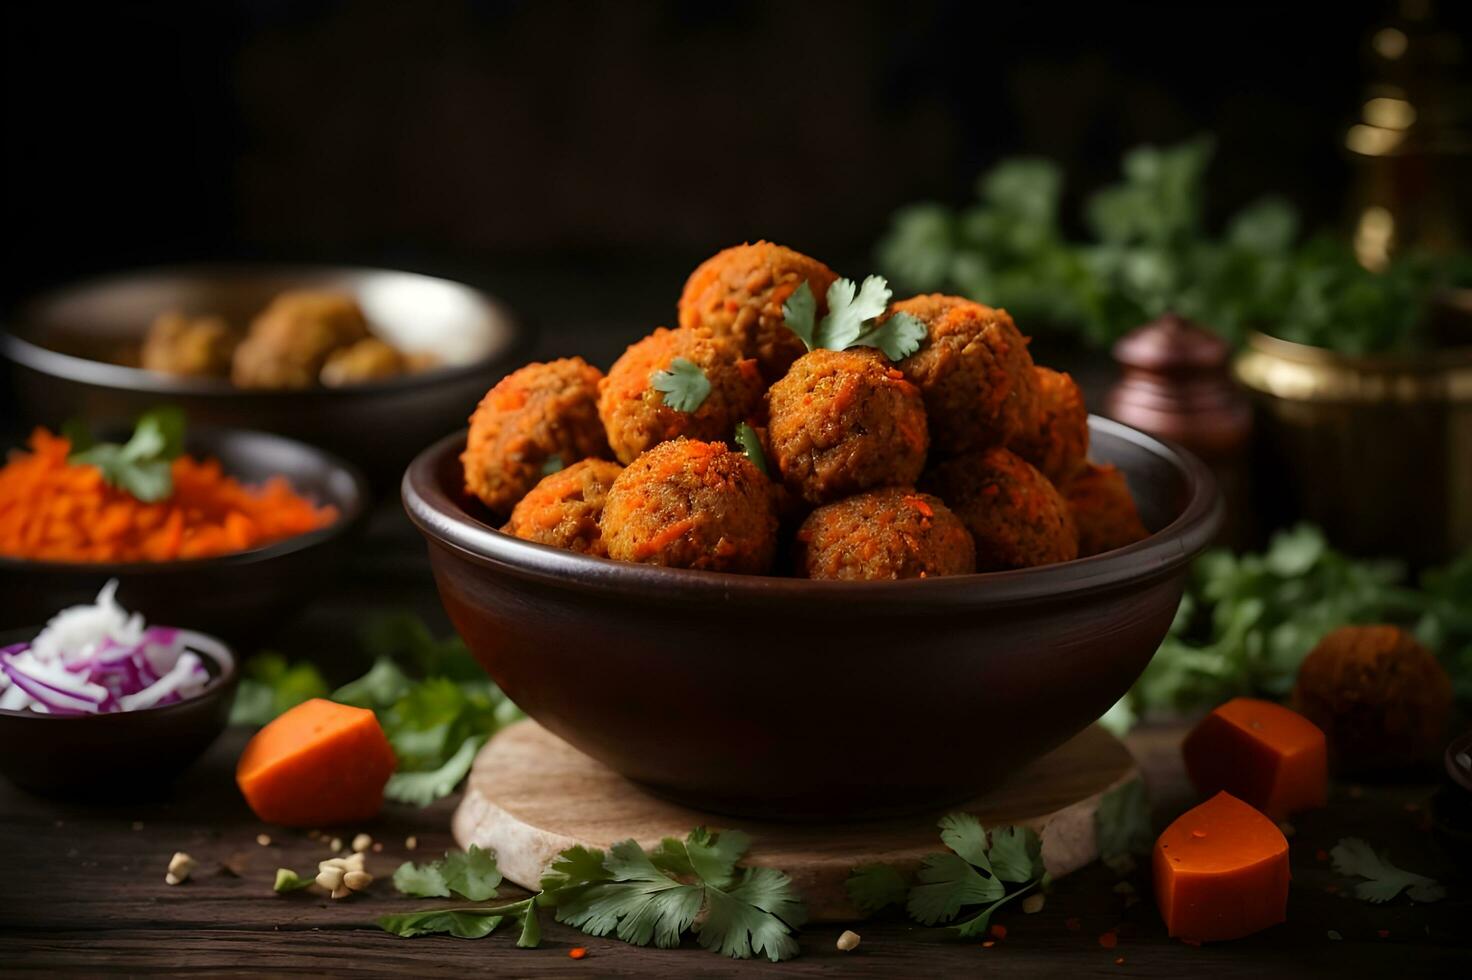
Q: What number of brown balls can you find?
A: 15